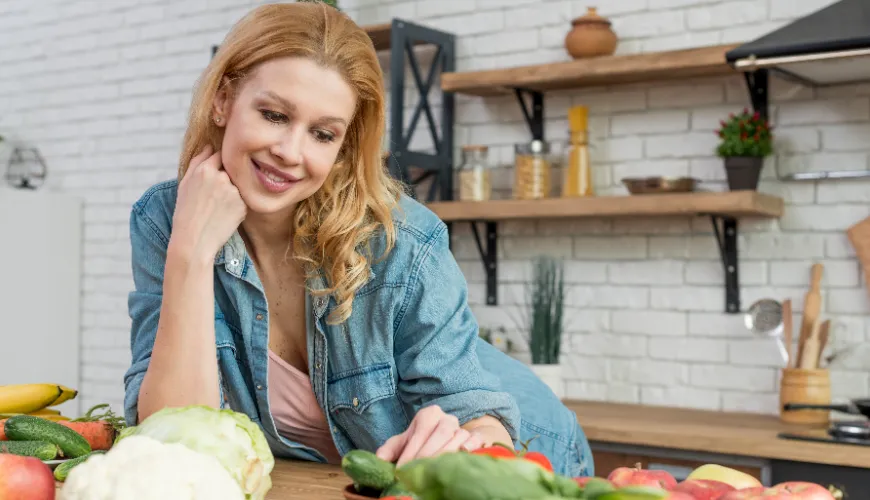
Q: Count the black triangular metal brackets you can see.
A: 4